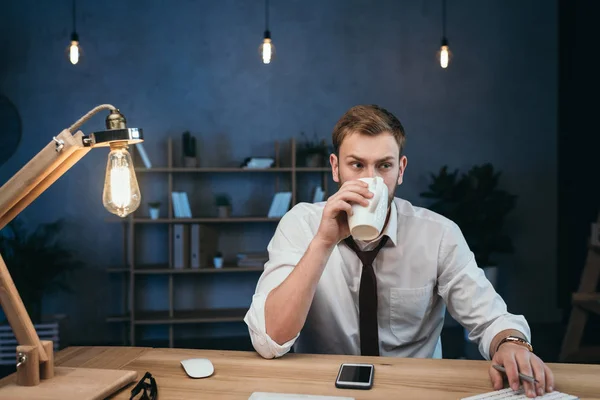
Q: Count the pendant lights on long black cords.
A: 3